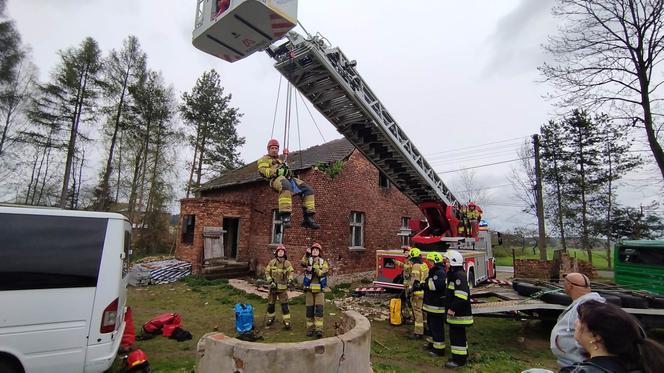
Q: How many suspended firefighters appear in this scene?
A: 1